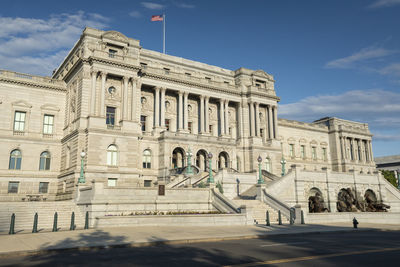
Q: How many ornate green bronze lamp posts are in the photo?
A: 5